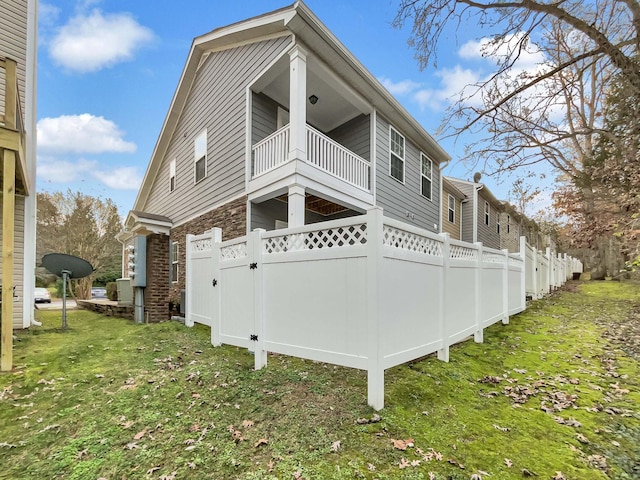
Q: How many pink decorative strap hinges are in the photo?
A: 0